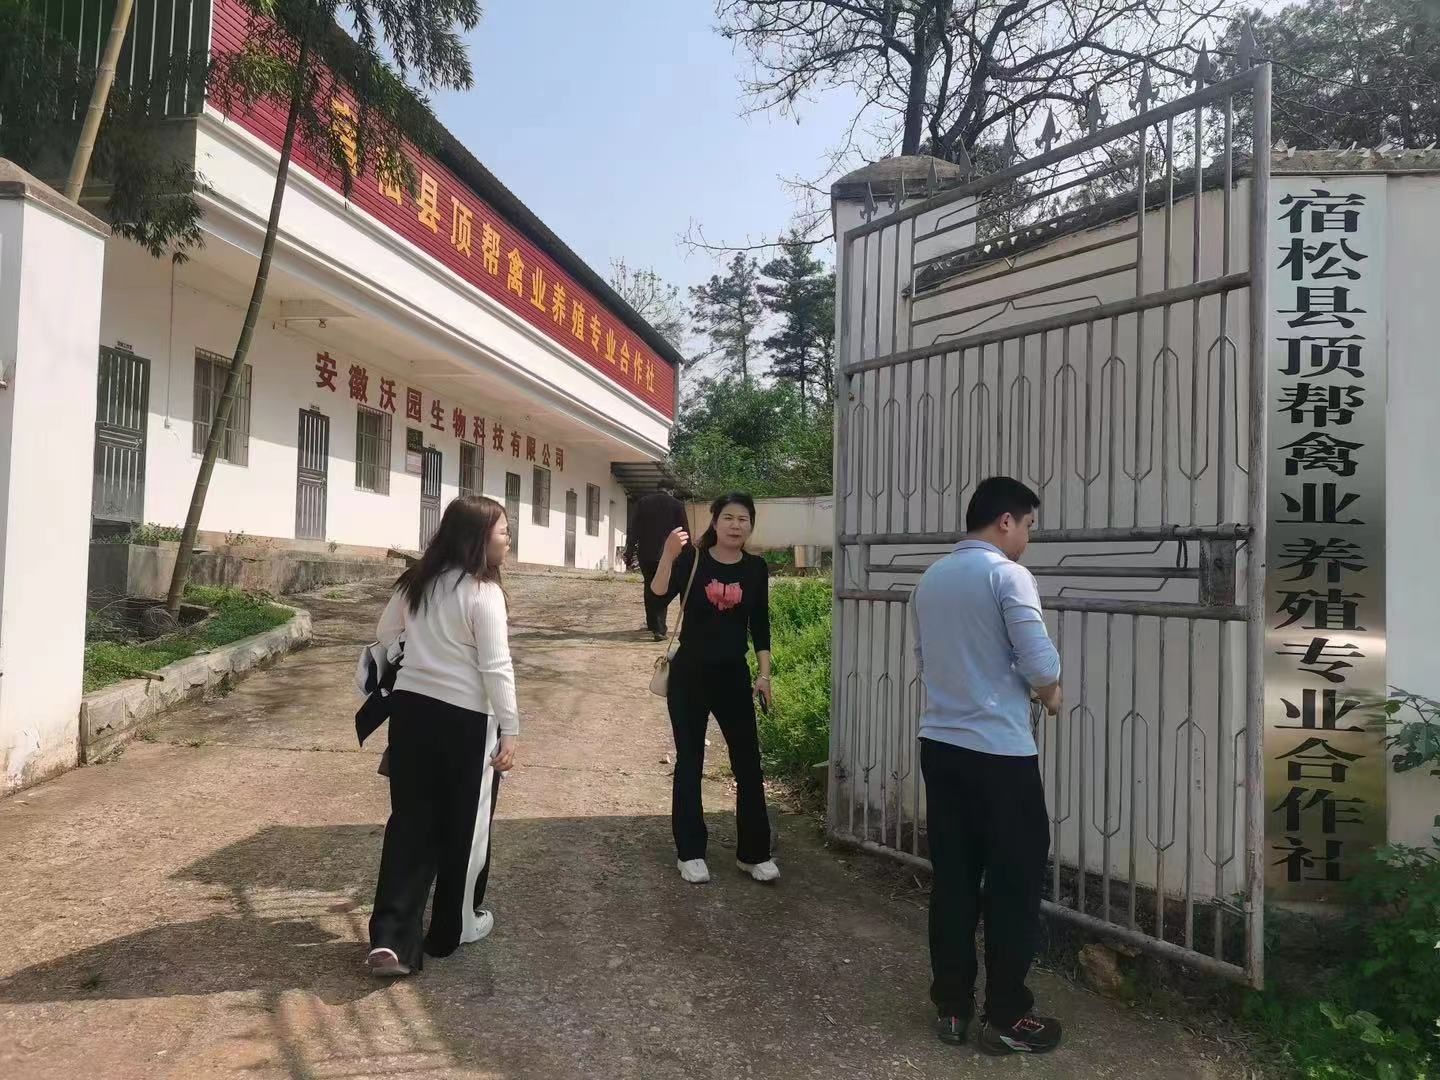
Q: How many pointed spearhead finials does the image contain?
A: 10